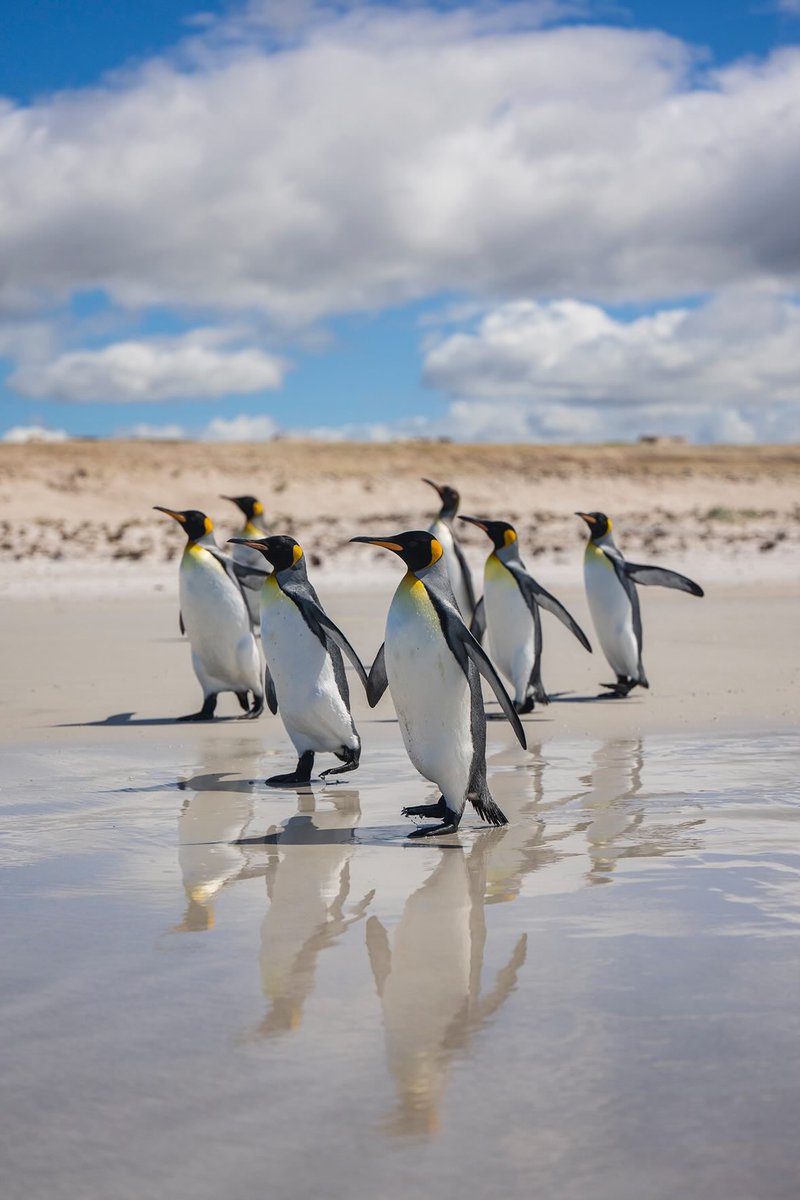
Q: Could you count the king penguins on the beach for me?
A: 7